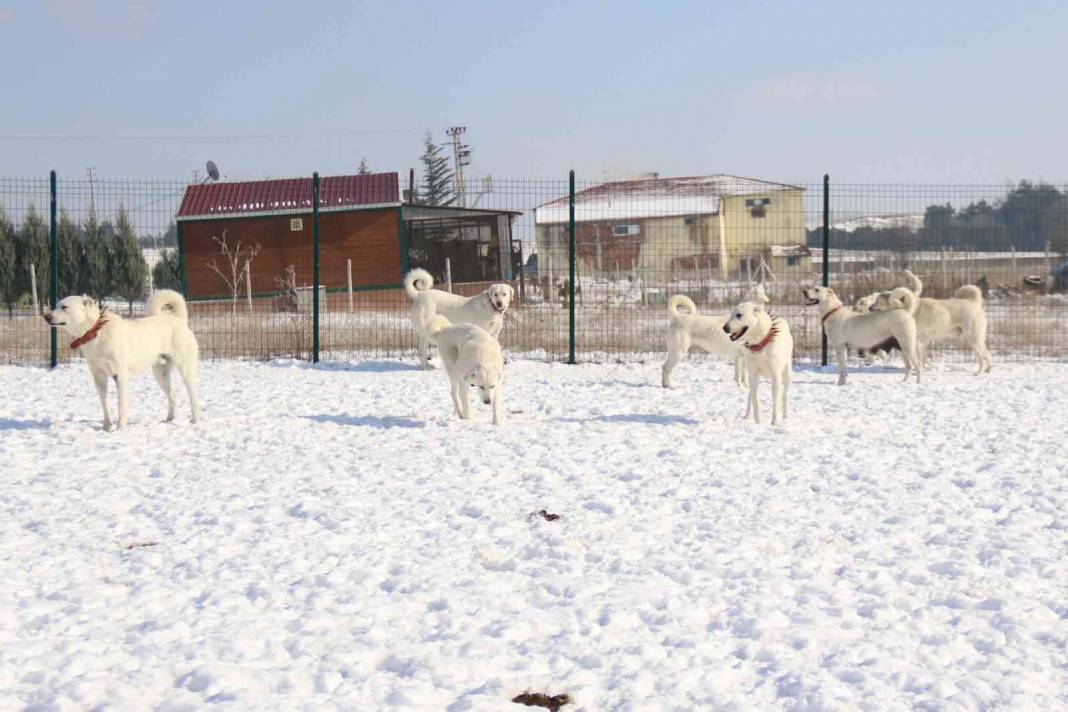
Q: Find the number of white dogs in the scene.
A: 8